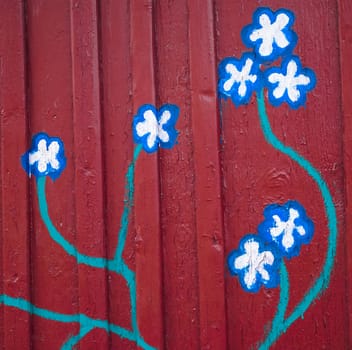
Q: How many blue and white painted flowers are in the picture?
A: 7